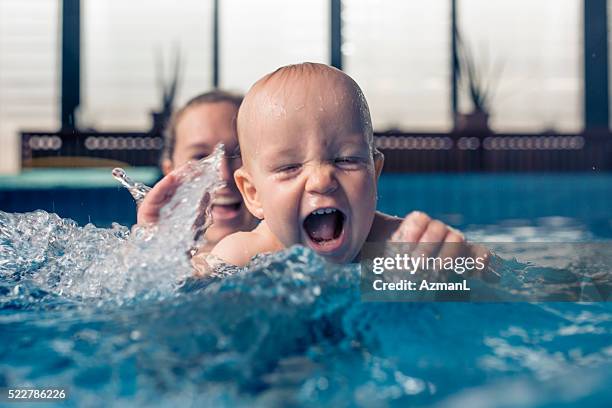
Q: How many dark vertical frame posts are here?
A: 5